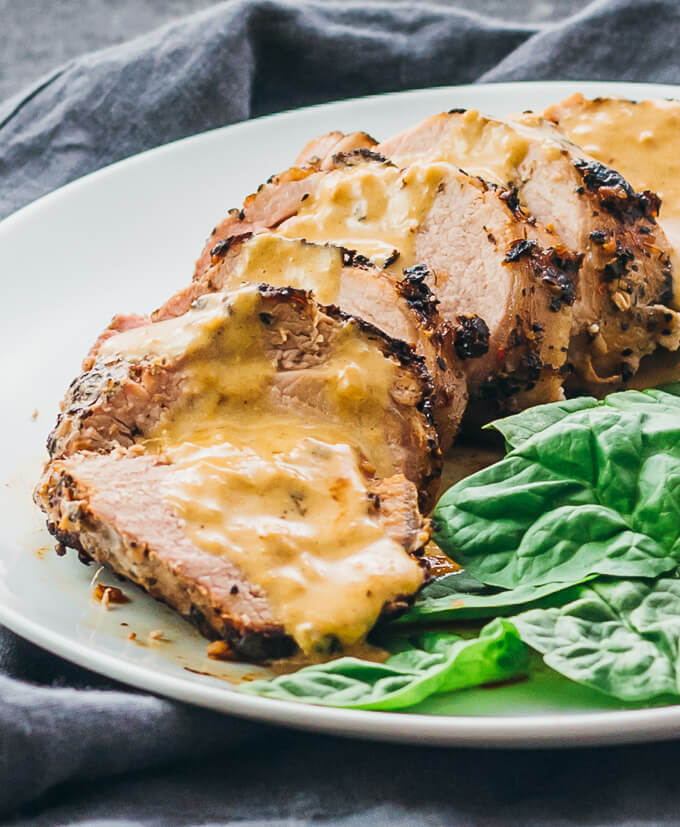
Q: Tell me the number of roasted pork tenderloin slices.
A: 6